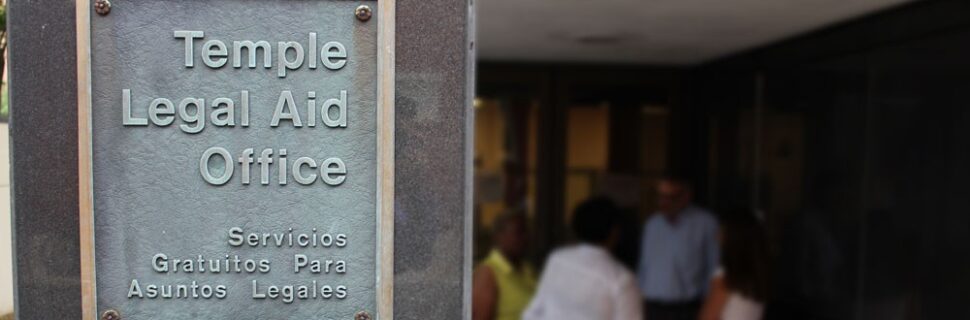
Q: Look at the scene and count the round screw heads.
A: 4